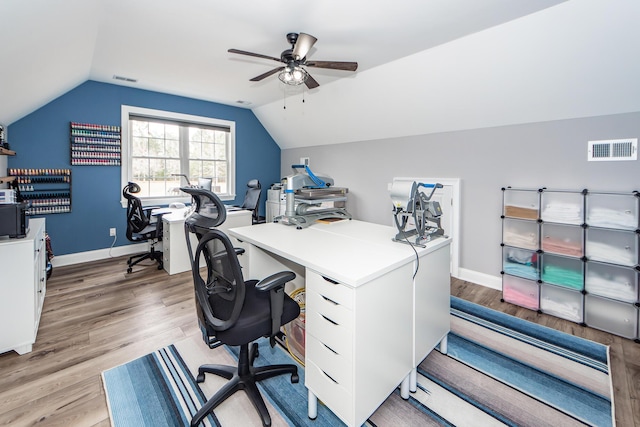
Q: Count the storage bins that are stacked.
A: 12